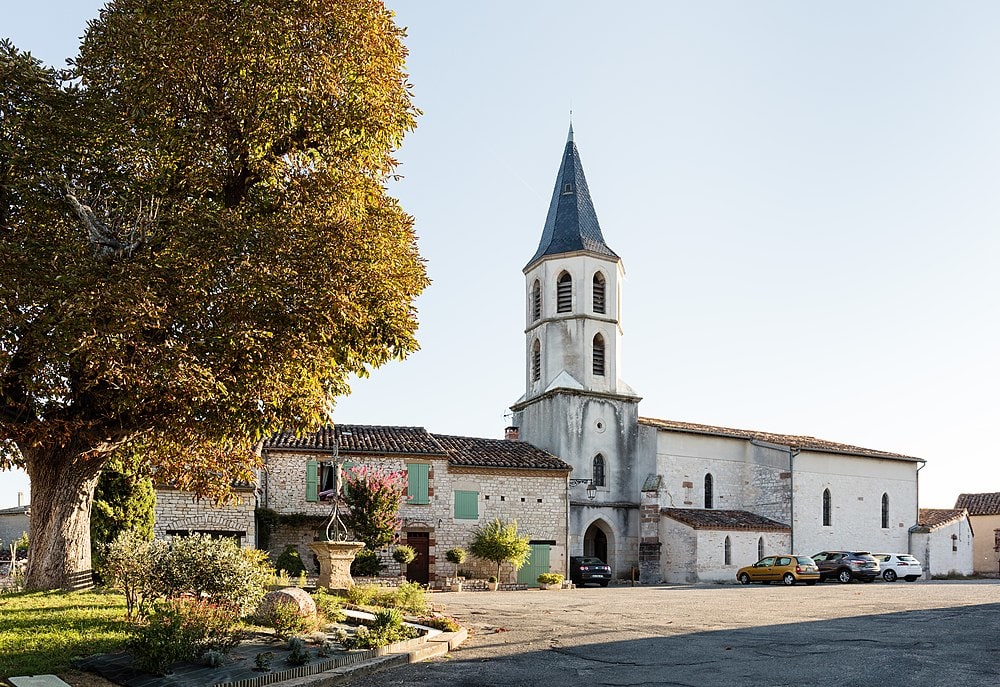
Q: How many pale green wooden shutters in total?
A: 5